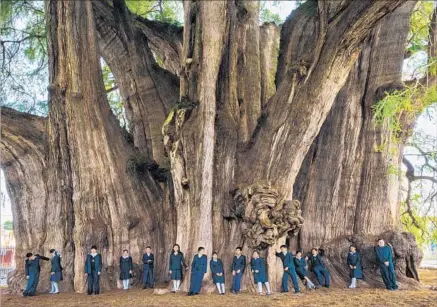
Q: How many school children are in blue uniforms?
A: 15